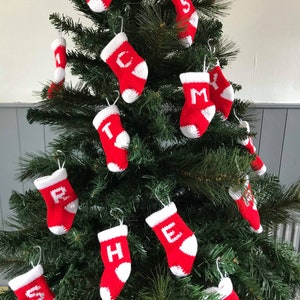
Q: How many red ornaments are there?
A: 14